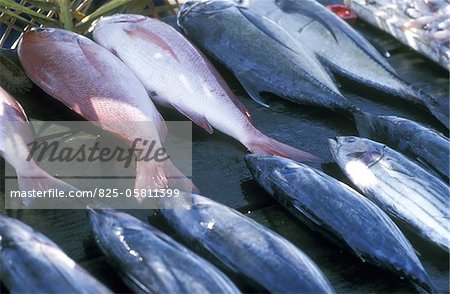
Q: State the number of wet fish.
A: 11